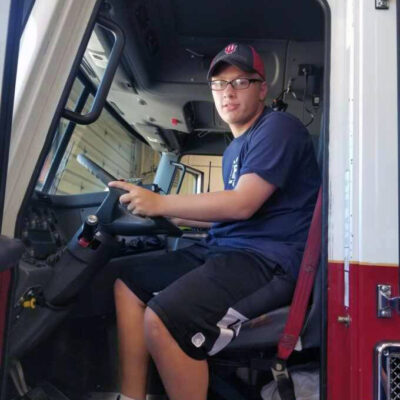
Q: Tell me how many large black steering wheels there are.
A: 1